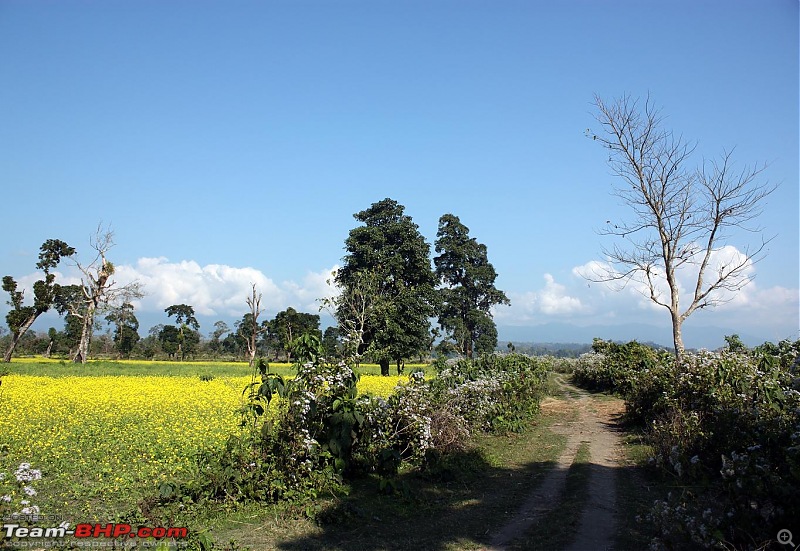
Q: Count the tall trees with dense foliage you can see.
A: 2